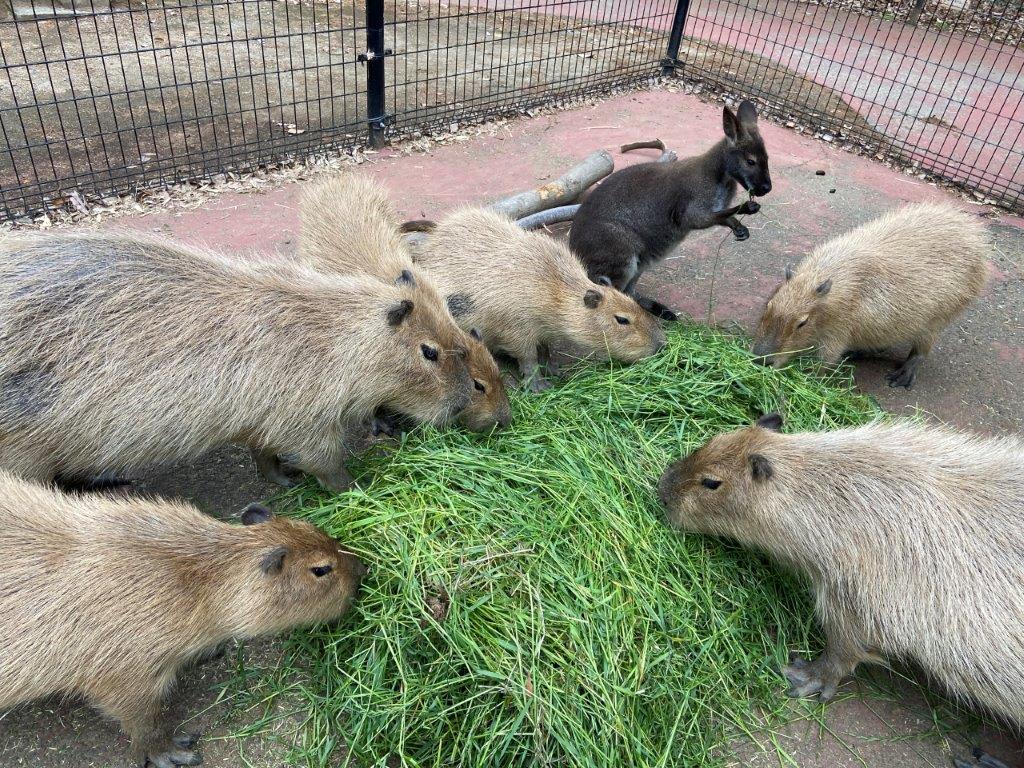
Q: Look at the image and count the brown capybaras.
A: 6